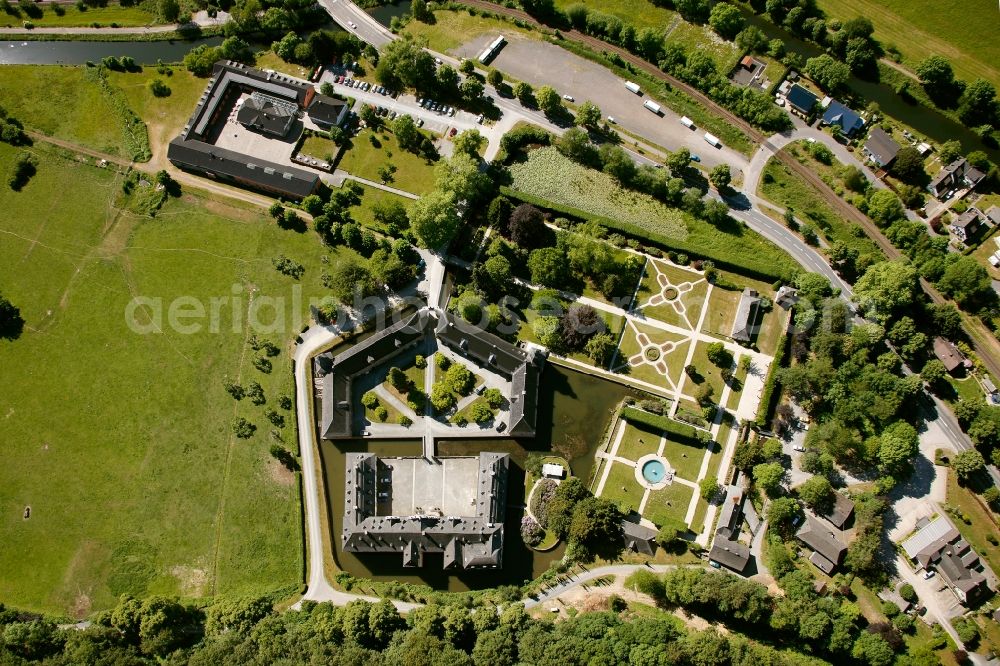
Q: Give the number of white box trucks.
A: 4